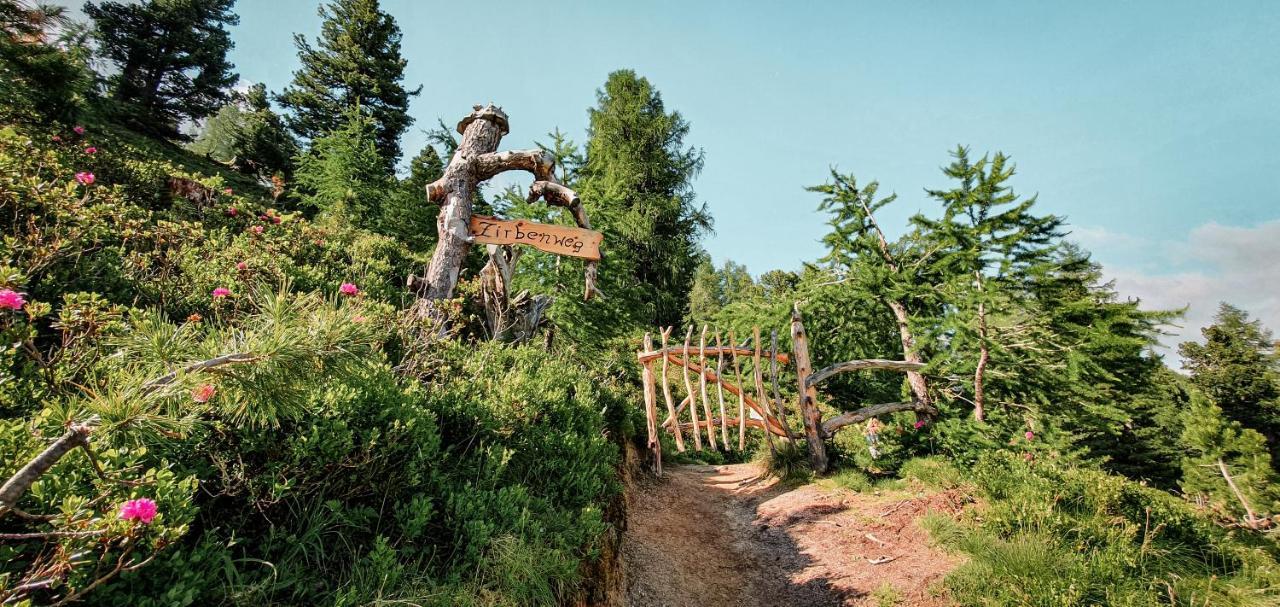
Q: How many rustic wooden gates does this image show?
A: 1